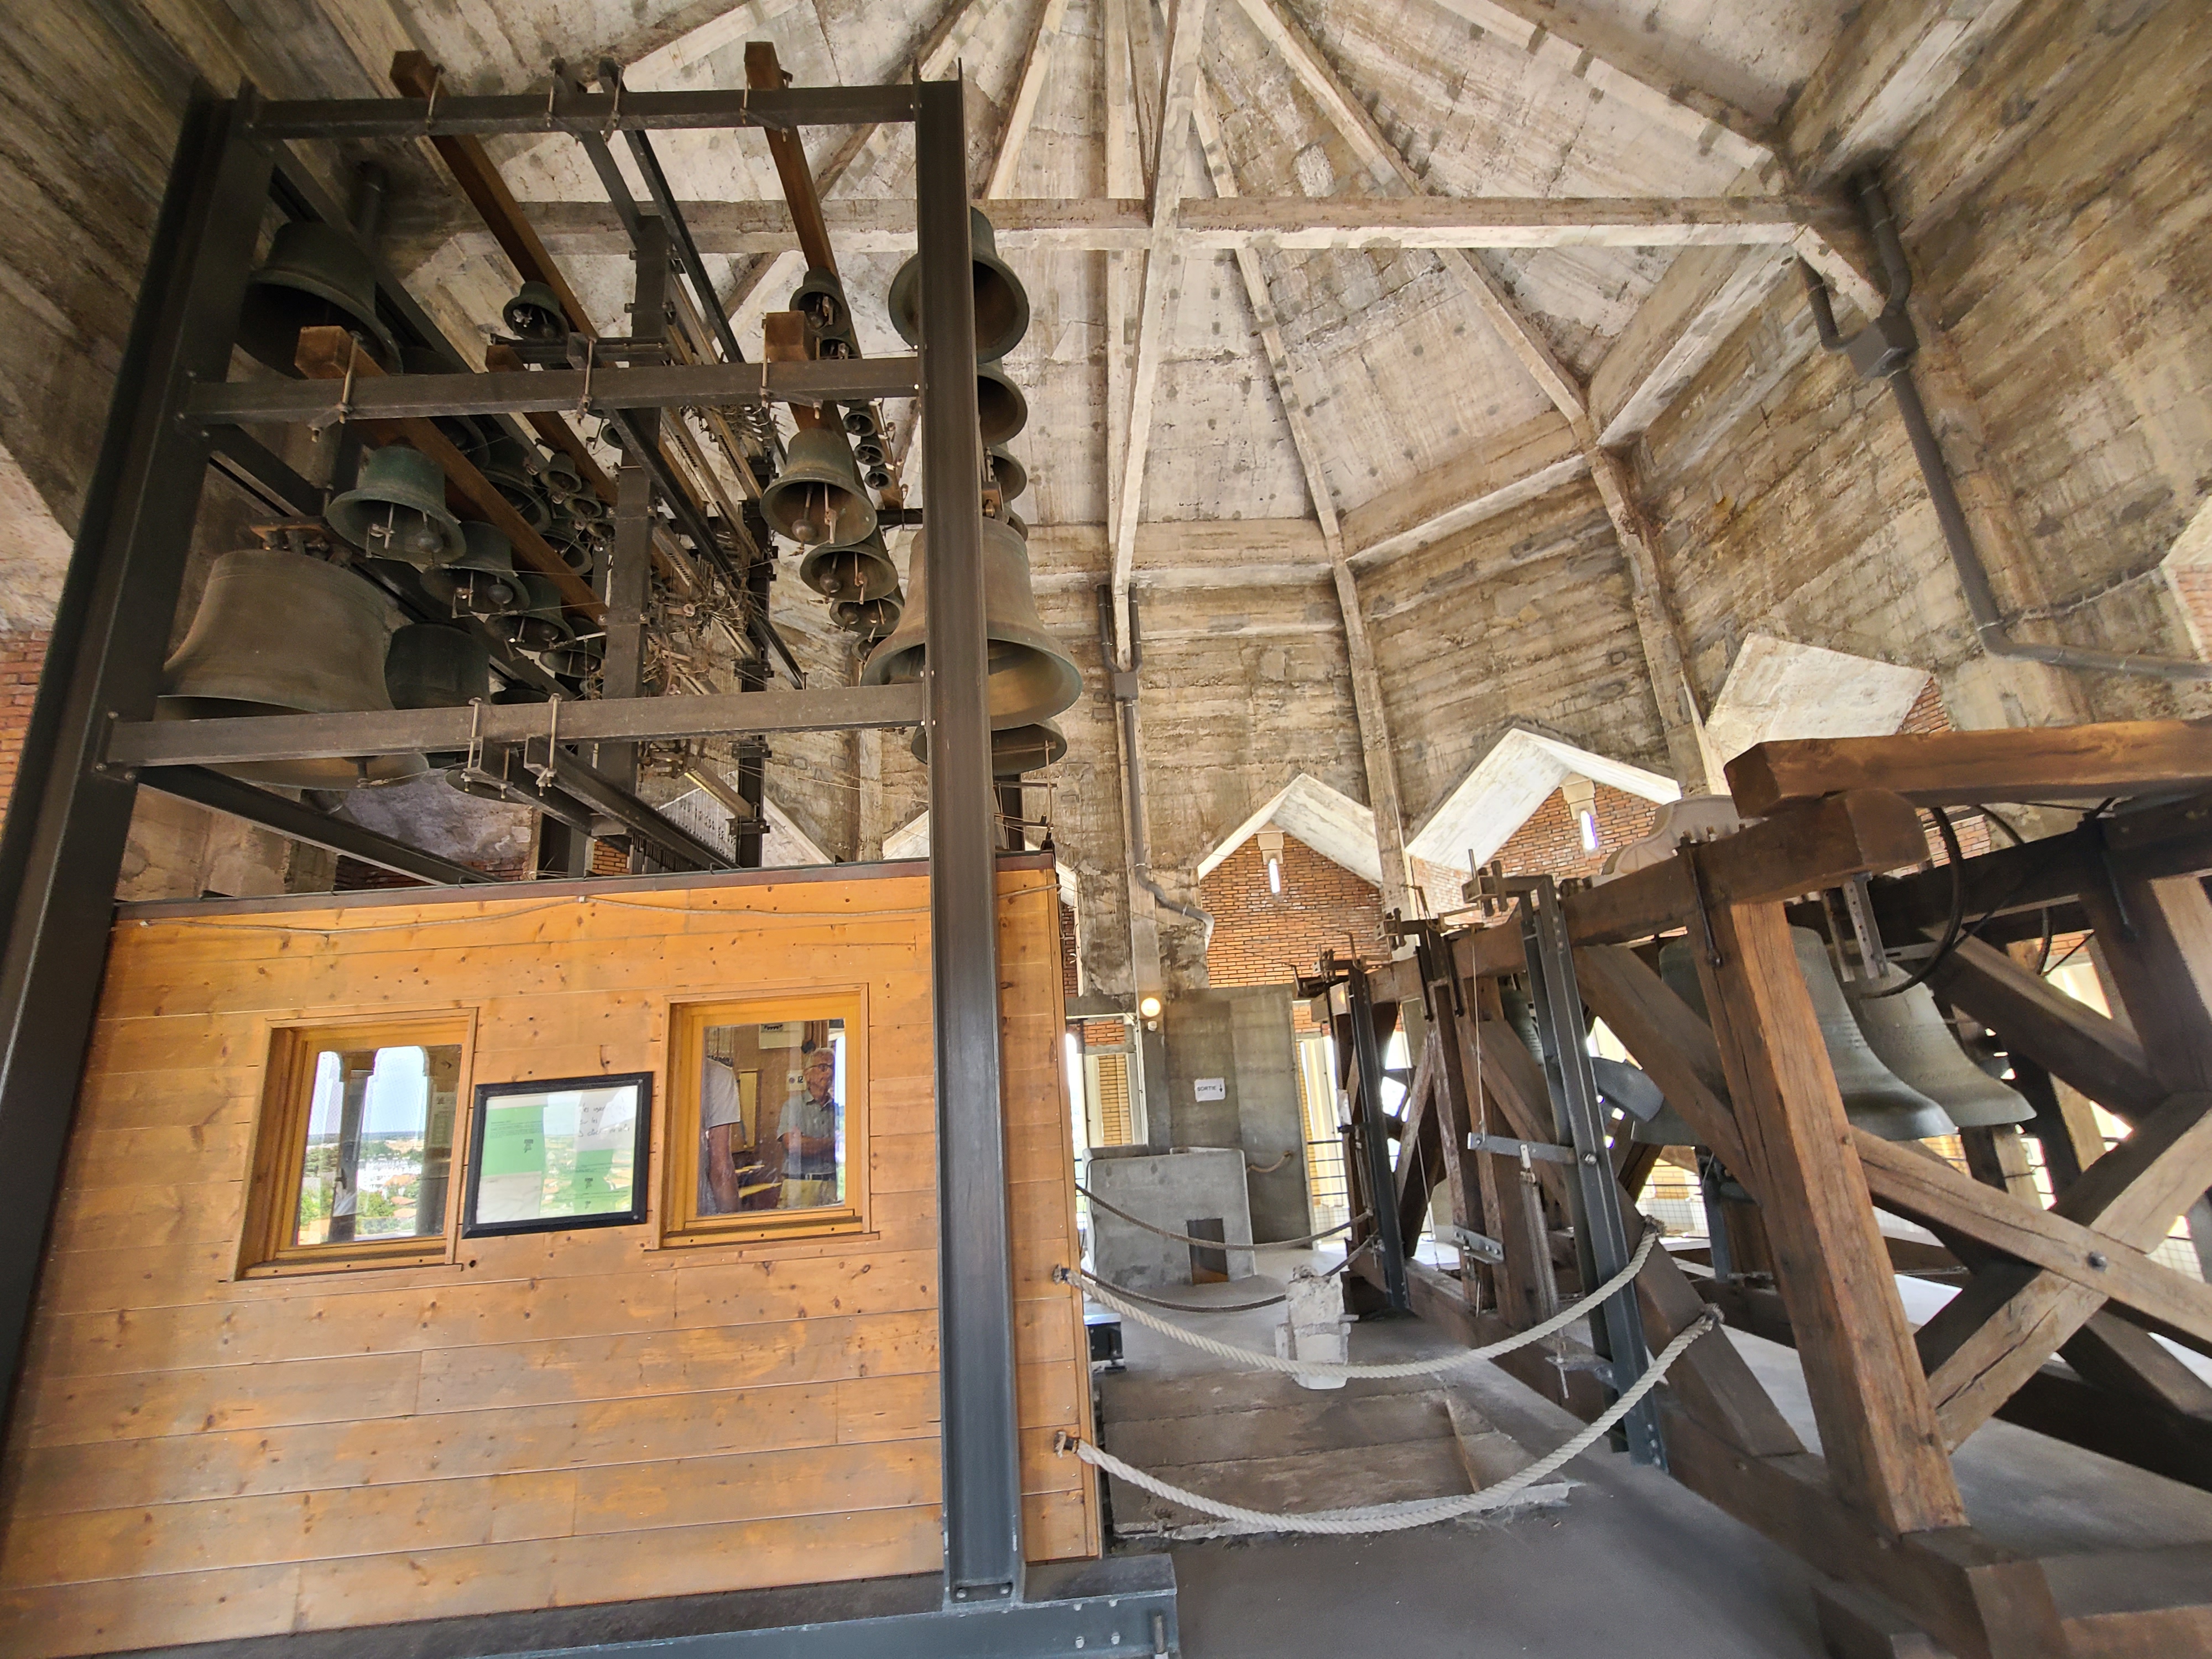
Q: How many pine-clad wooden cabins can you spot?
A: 1